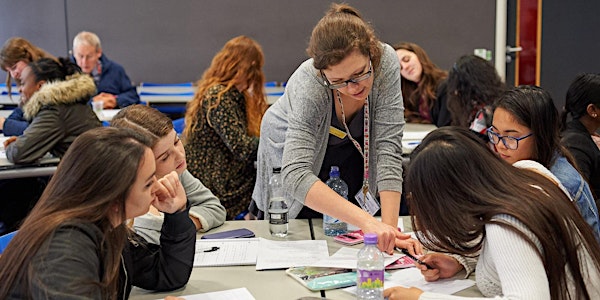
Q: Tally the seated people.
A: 11